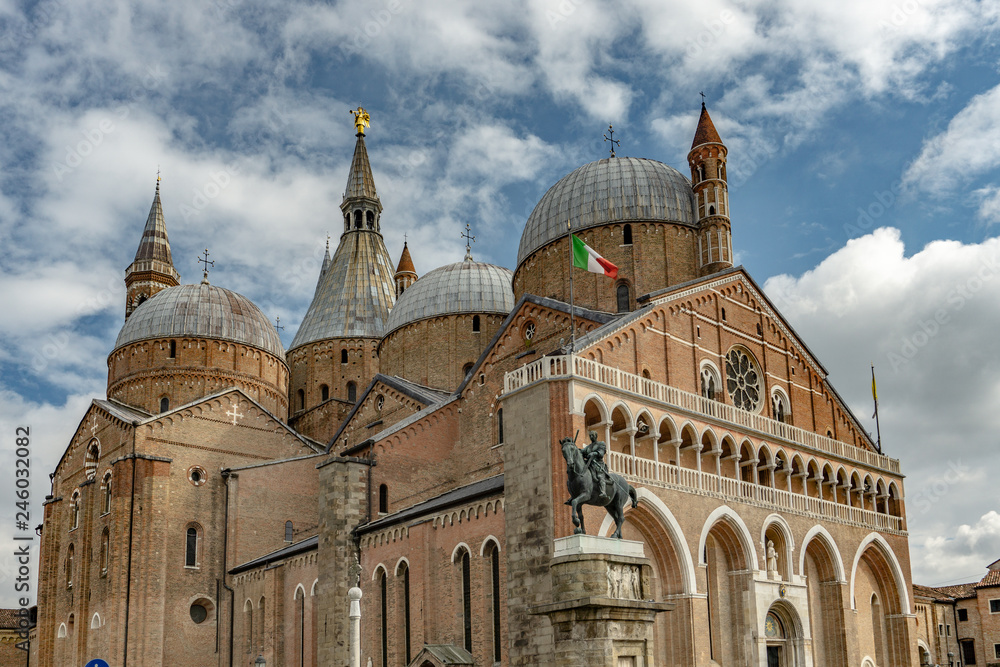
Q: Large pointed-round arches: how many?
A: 4